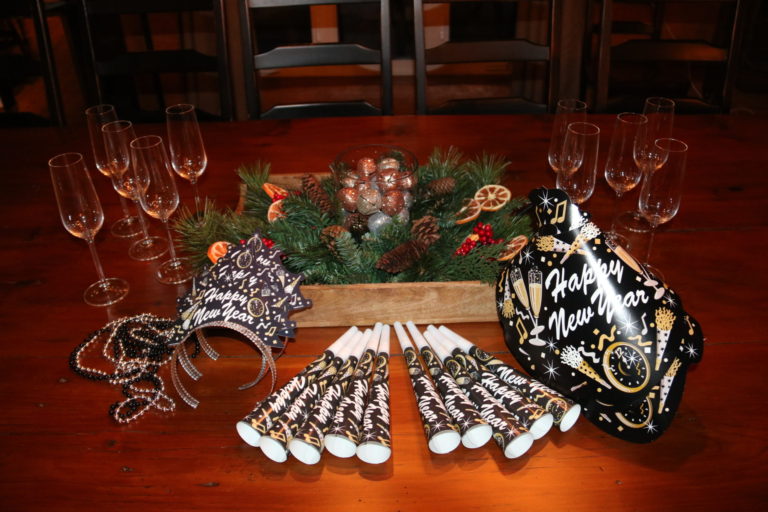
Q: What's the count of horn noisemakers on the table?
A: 10